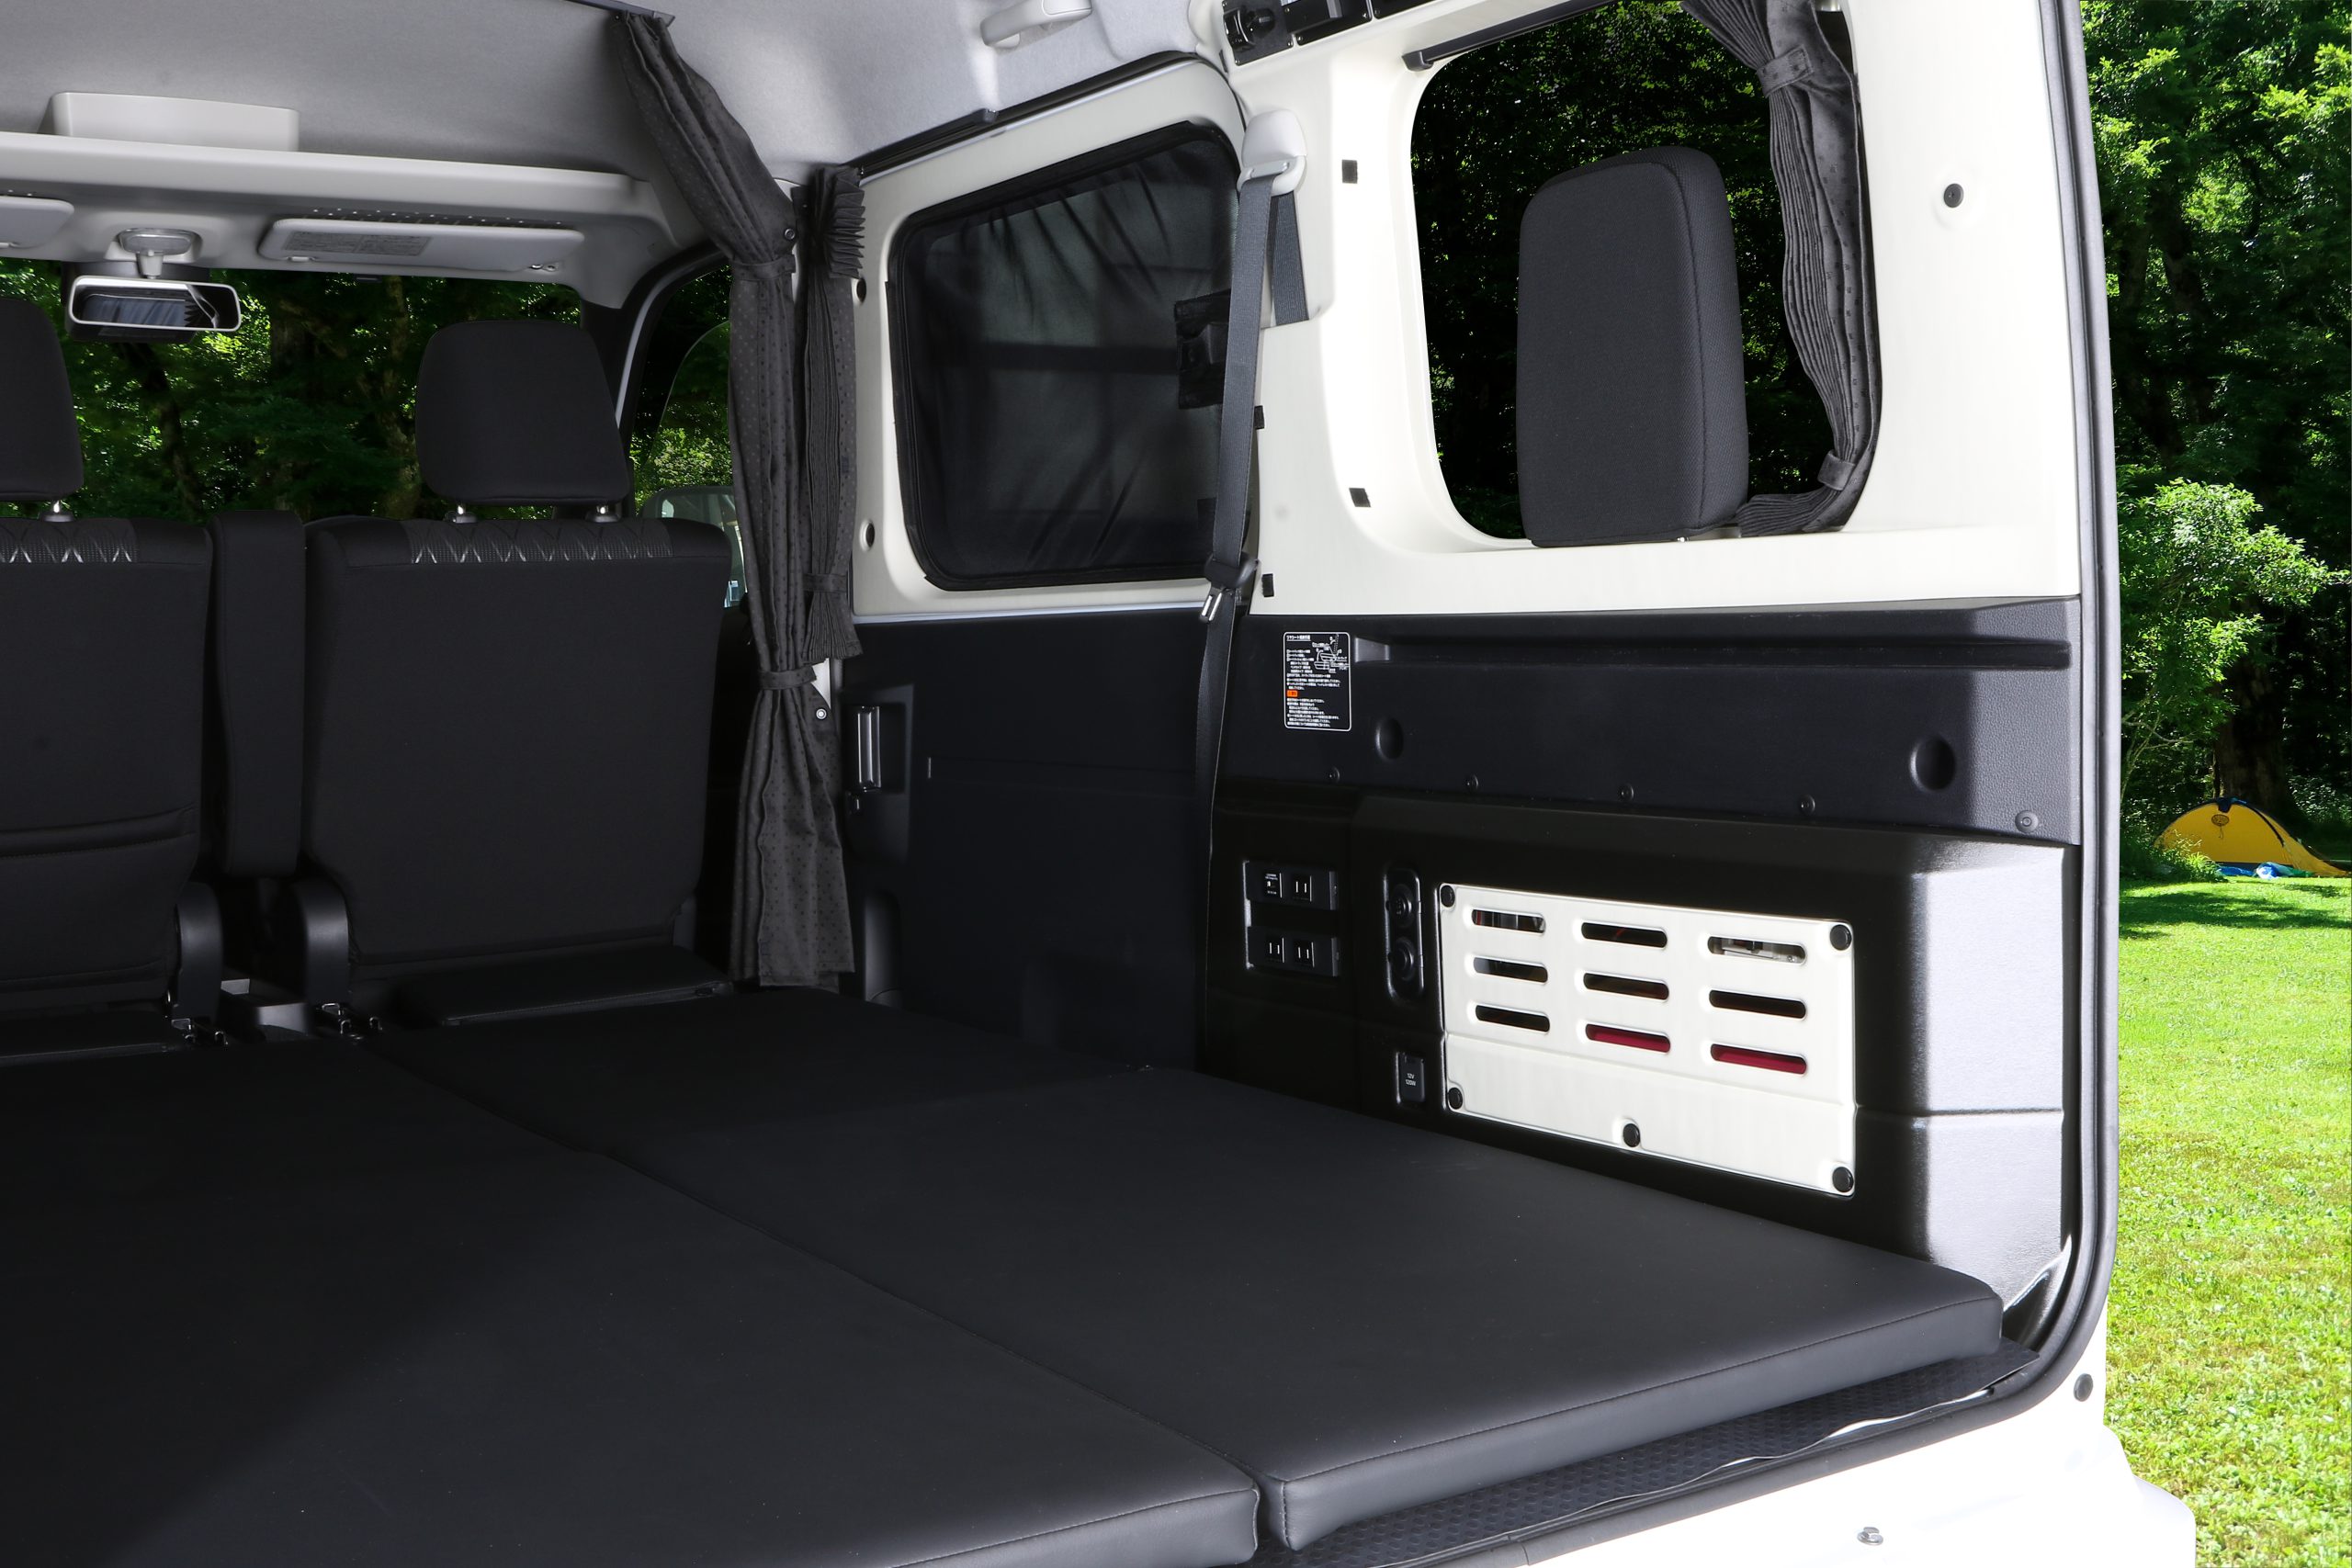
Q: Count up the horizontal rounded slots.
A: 9